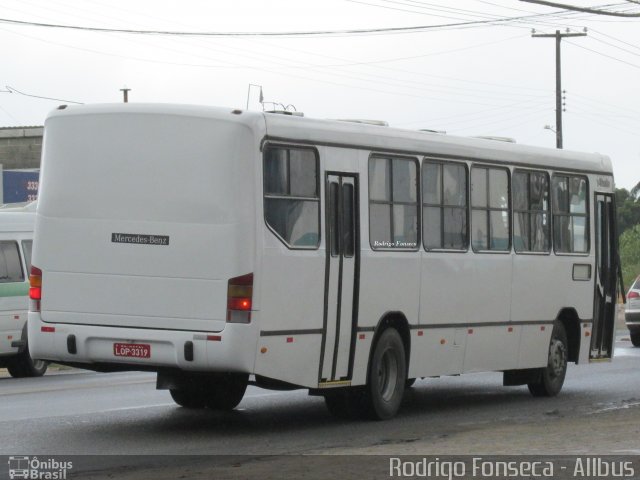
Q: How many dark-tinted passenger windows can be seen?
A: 6